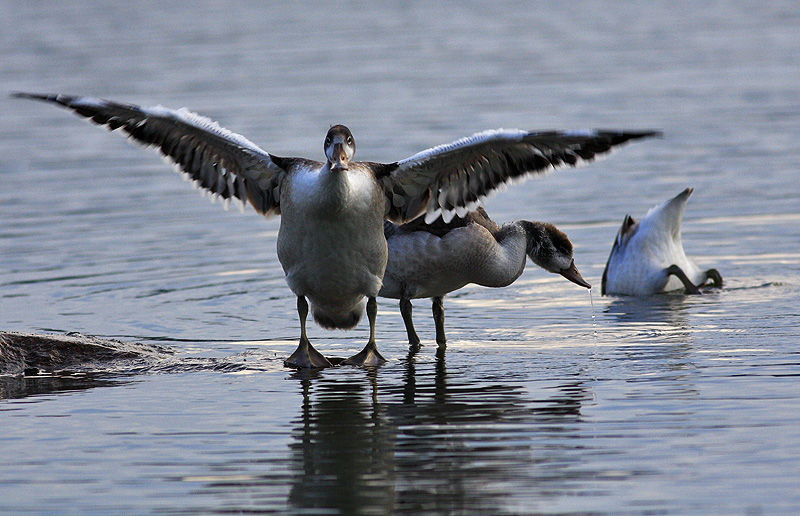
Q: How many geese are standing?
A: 2